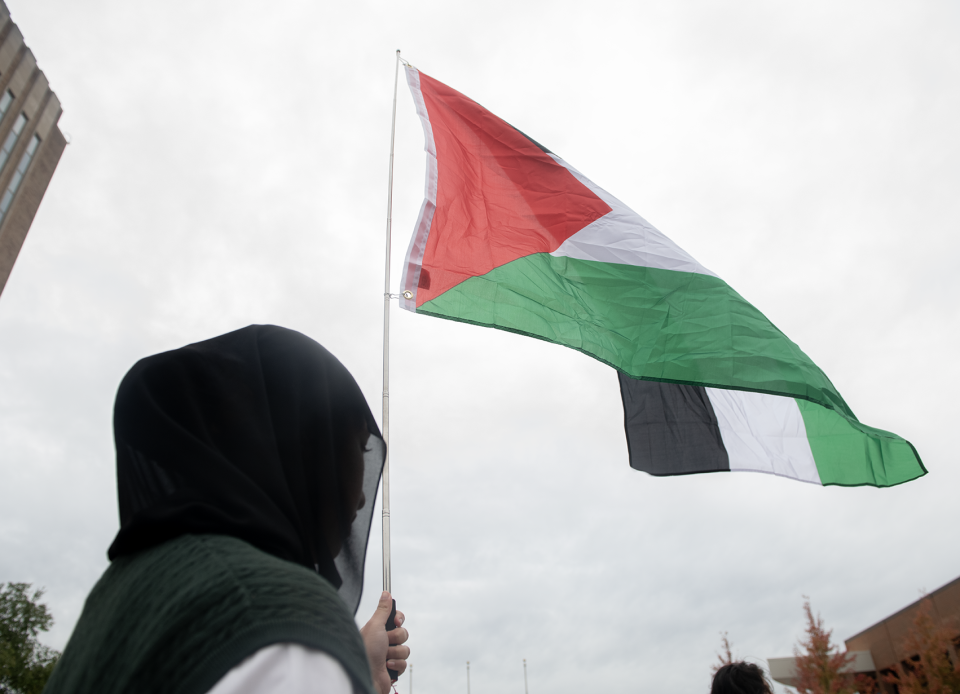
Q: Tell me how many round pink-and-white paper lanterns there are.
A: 0